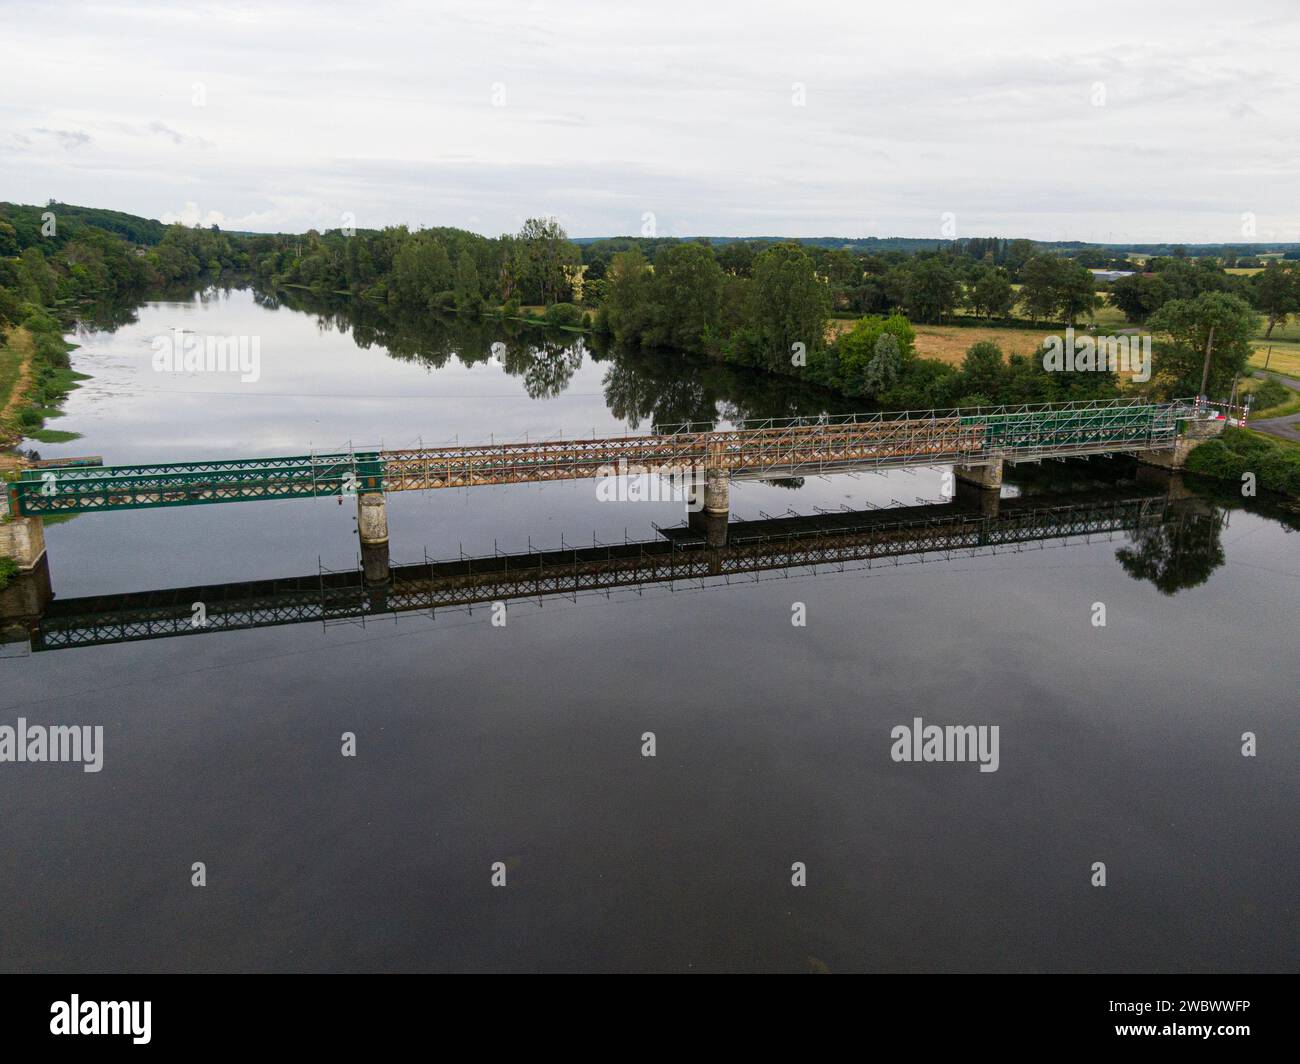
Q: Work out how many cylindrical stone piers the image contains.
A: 3